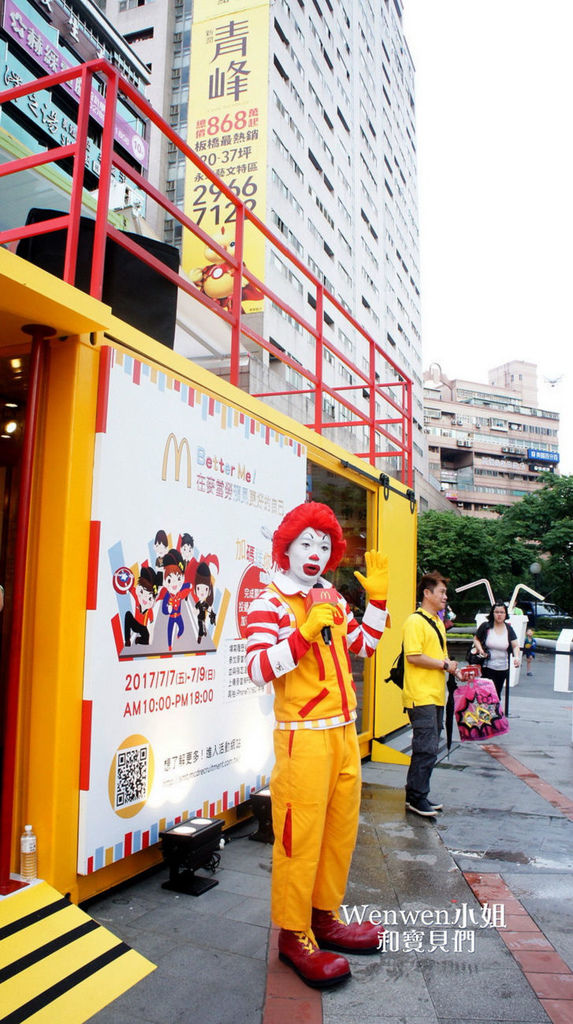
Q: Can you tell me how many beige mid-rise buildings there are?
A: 1